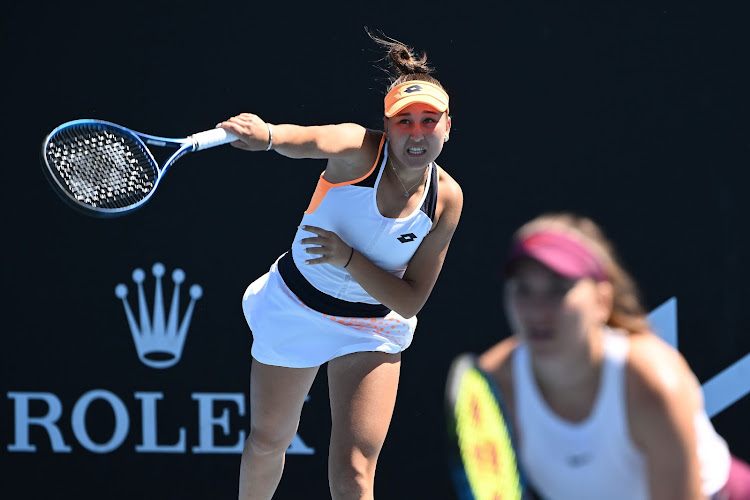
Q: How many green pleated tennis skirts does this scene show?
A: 0